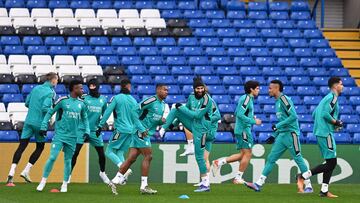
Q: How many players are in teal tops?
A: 10